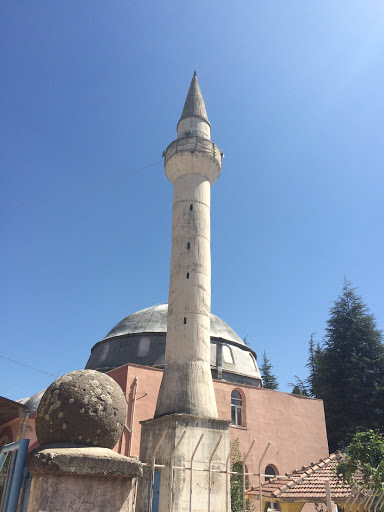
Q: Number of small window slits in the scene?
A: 4